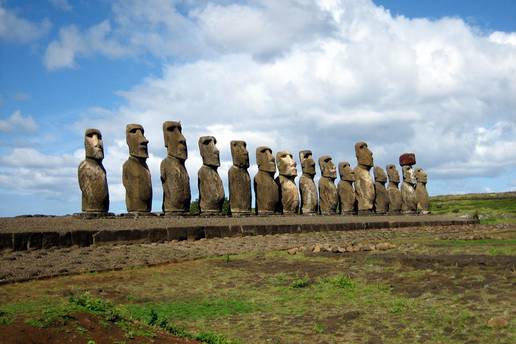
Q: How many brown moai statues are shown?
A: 15